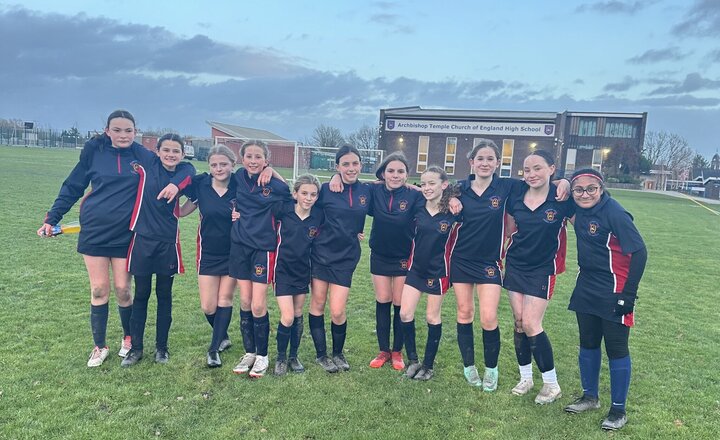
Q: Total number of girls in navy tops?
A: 11